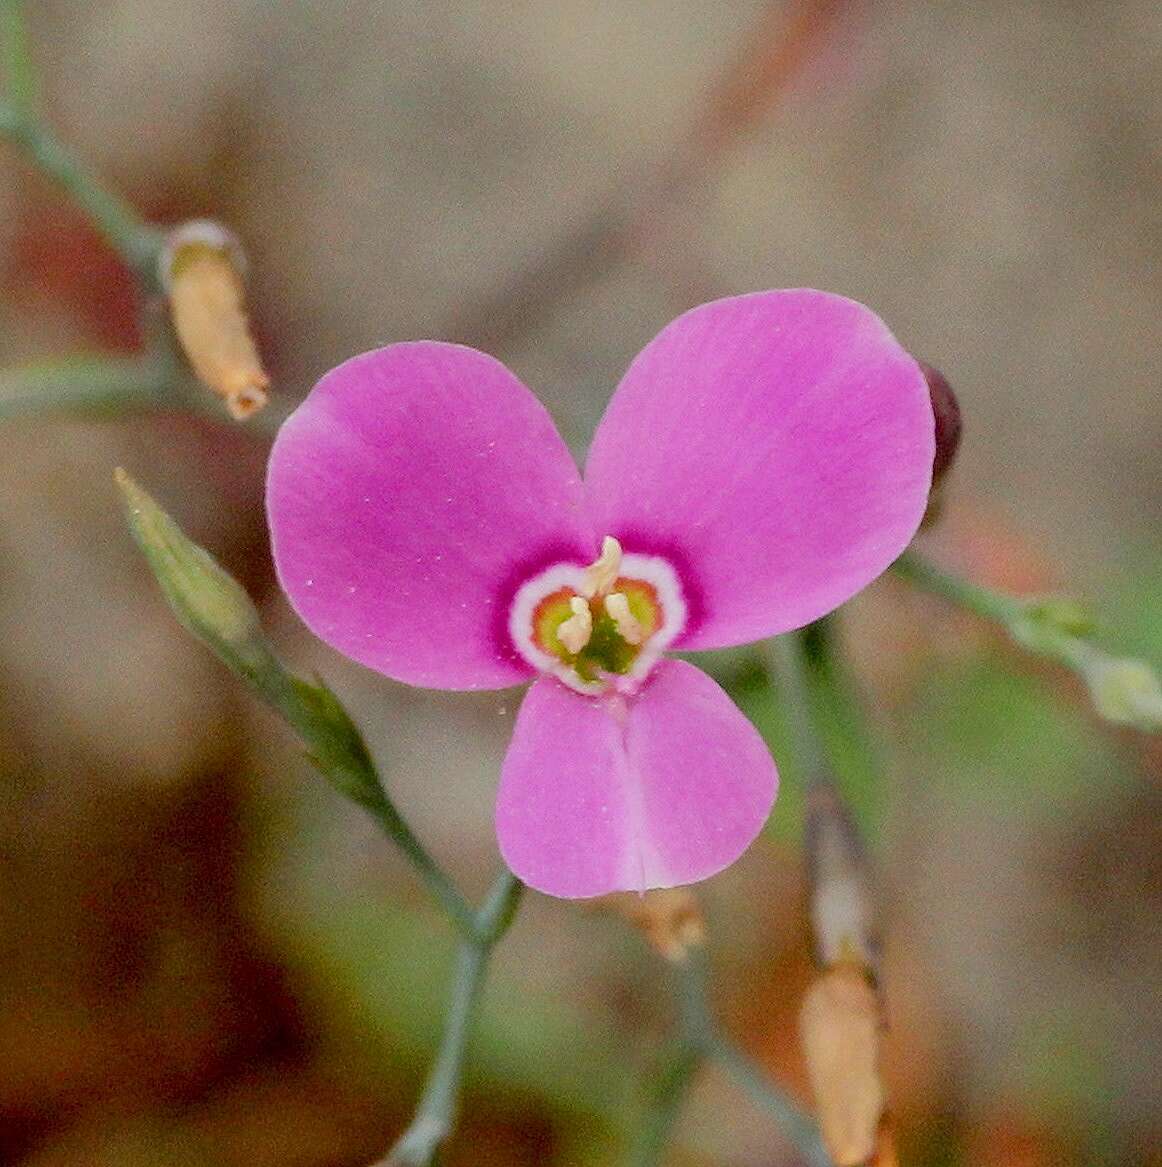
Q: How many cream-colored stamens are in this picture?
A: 3